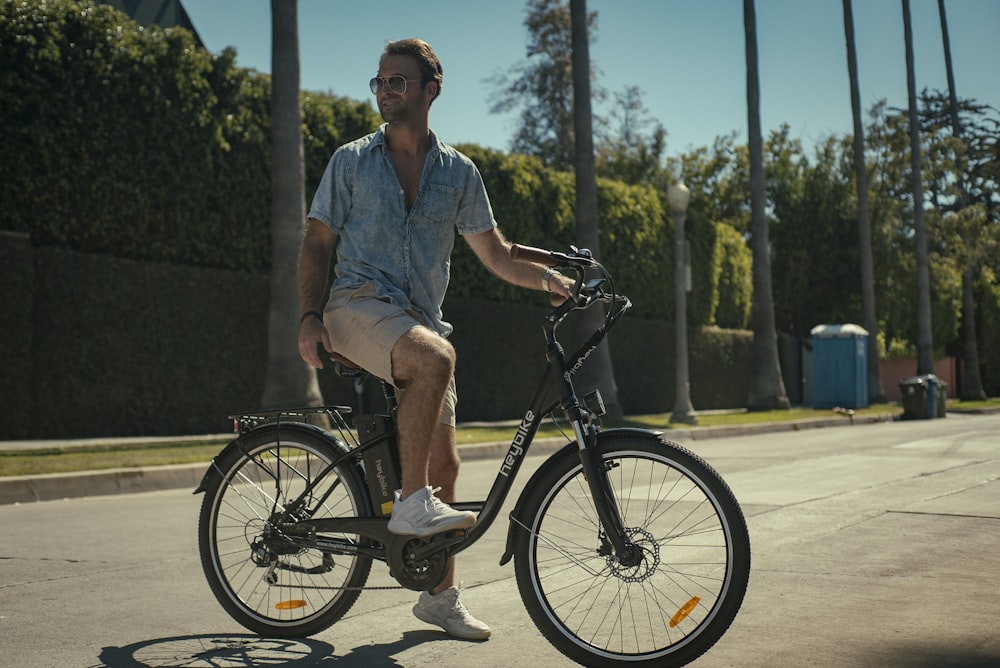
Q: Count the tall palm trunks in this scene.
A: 6